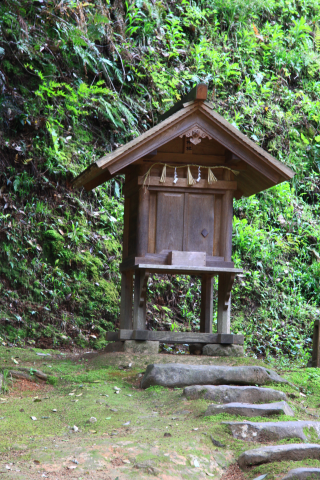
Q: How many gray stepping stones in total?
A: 6